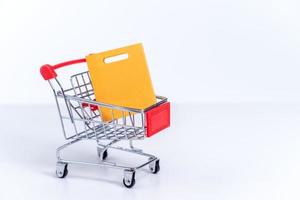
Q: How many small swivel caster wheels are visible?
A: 4